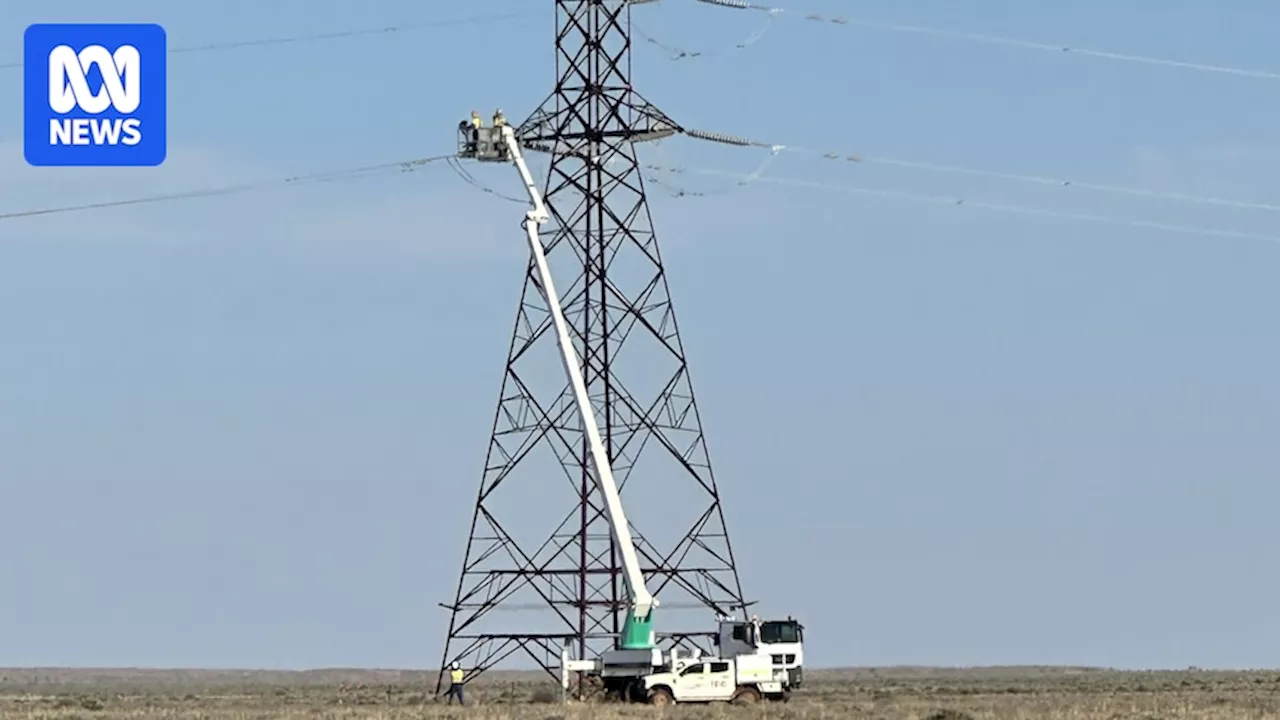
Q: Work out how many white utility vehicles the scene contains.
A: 2